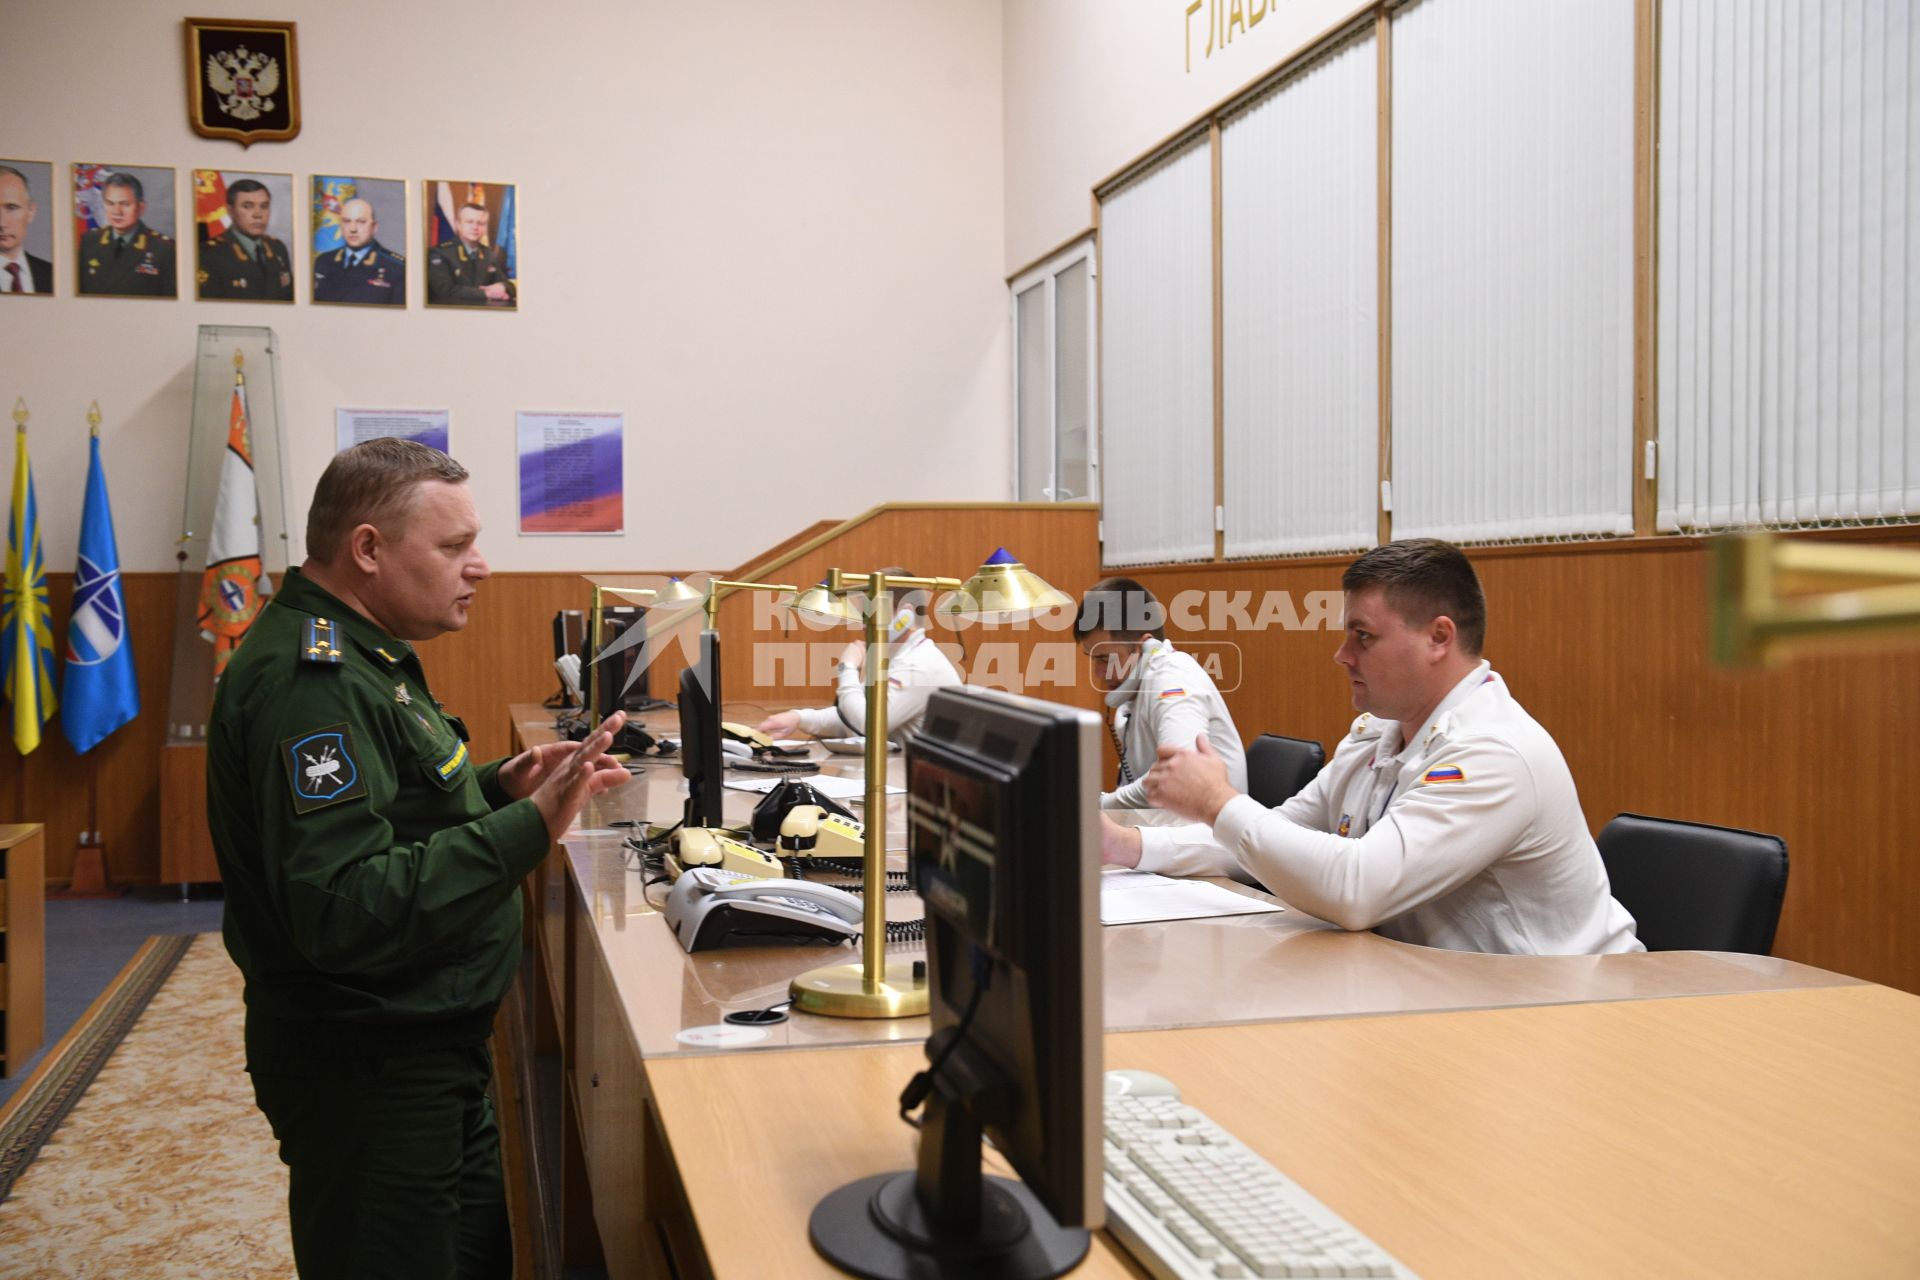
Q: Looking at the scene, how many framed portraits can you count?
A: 5